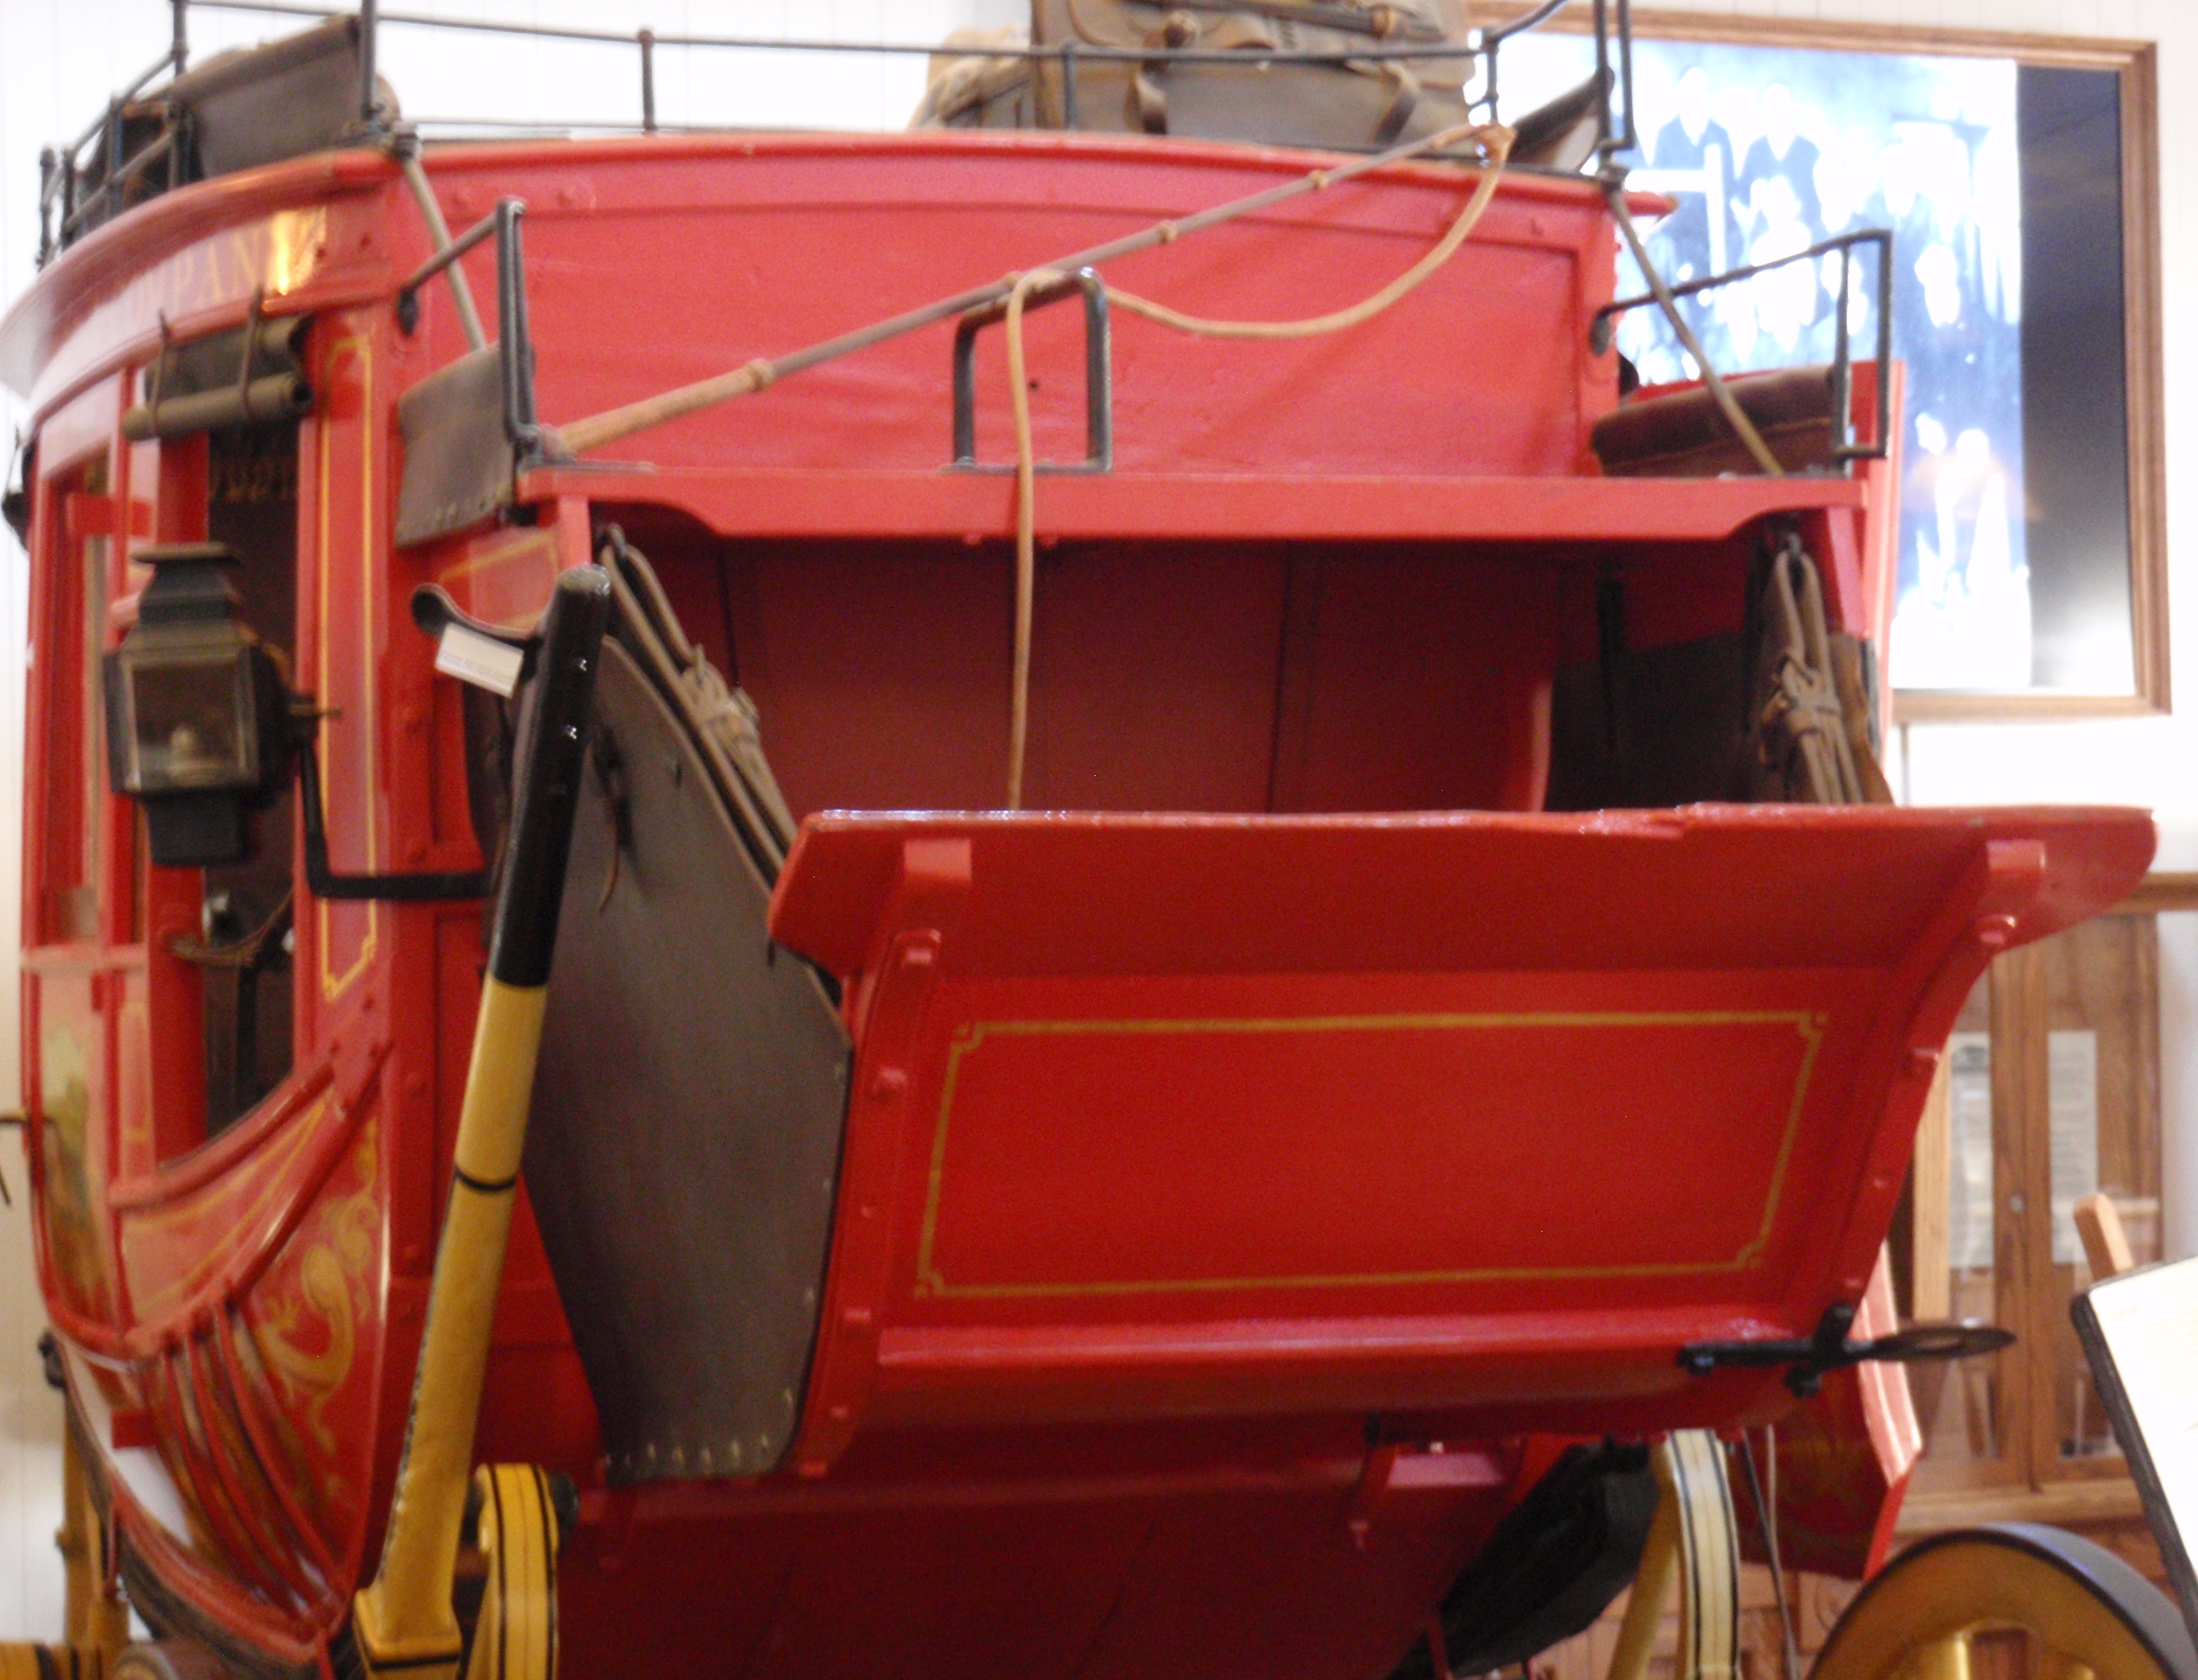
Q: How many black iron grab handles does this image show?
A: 3